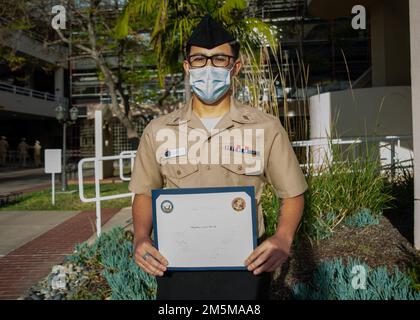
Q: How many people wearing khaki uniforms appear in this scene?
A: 4